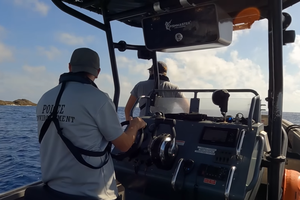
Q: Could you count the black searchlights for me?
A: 1